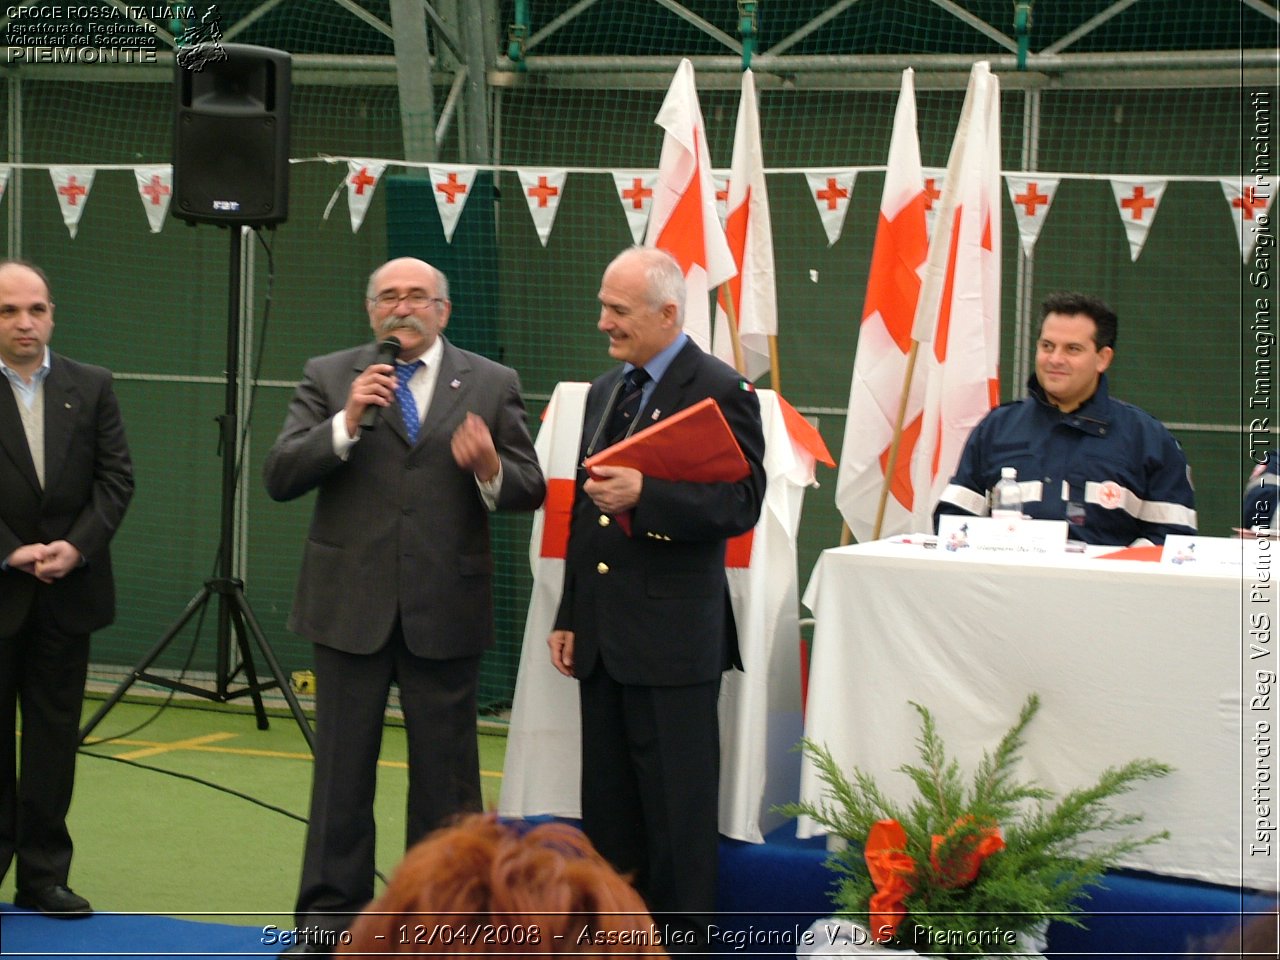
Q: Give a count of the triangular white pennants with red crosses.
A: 13